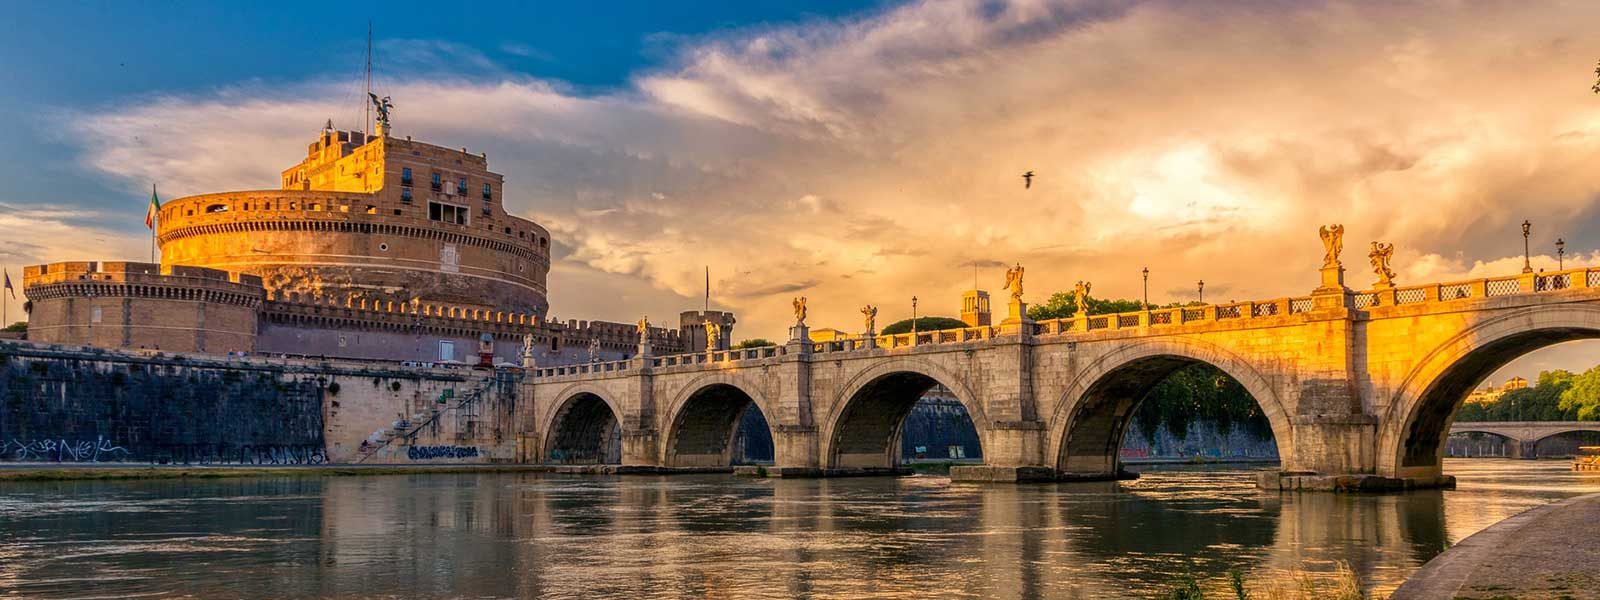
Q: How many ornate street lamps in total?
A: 5